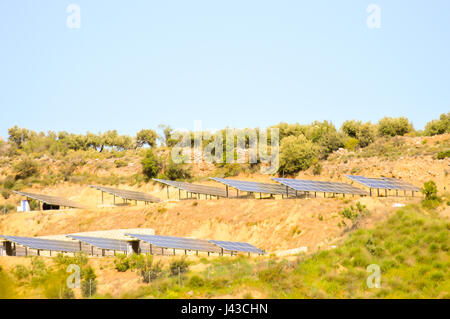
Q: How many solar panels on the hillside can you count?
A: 10